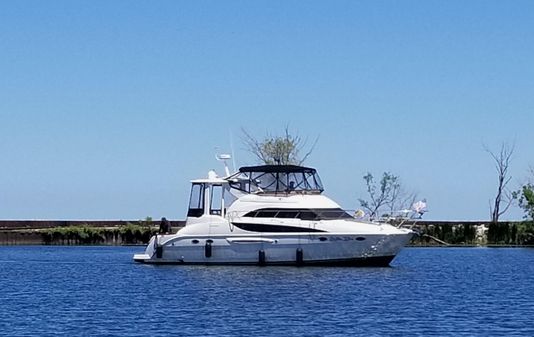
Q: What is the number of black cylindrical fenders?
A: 4